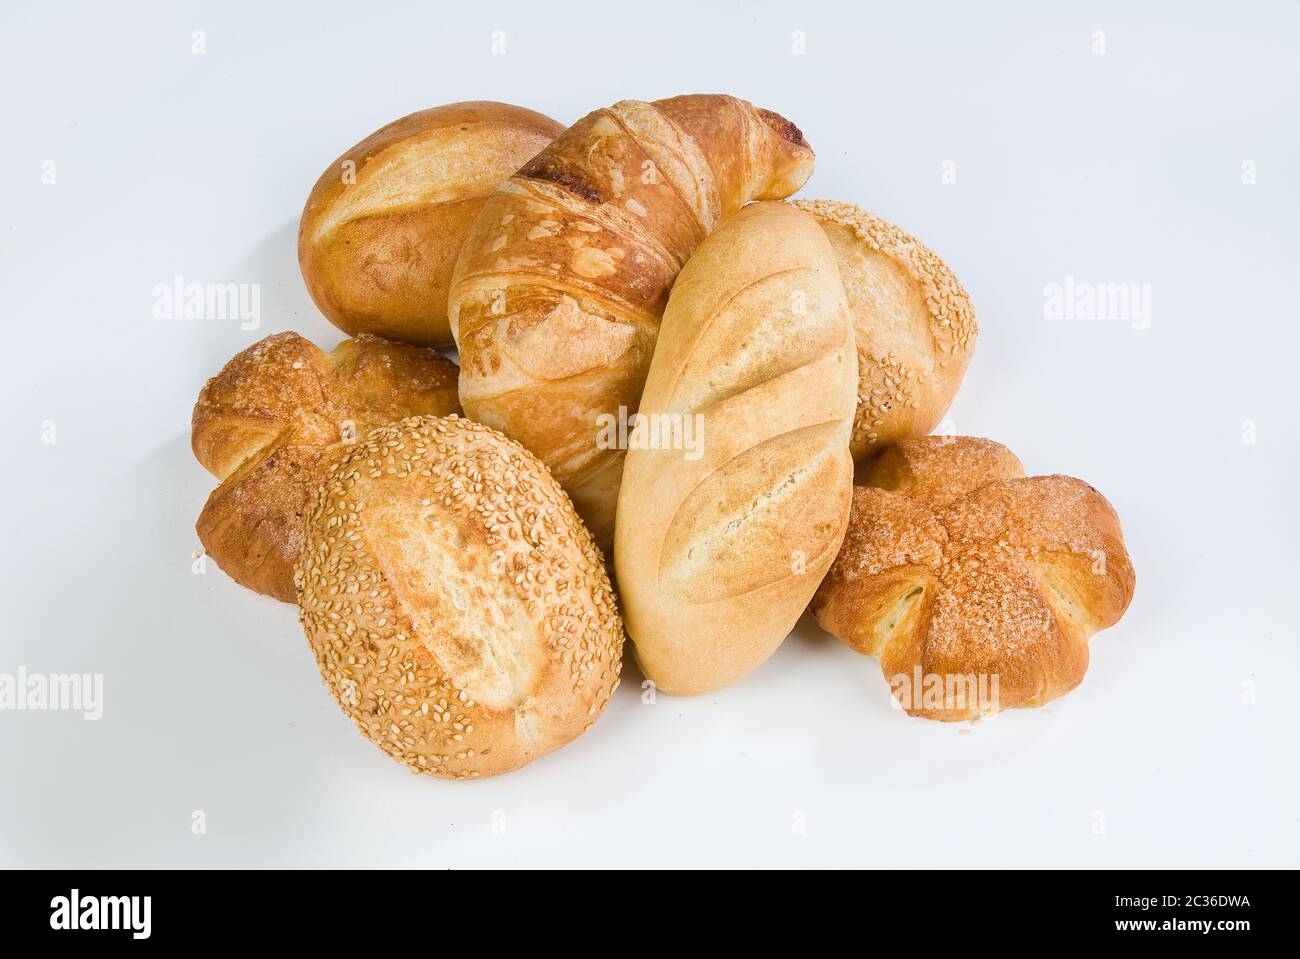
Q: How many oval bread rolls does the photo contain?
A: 4